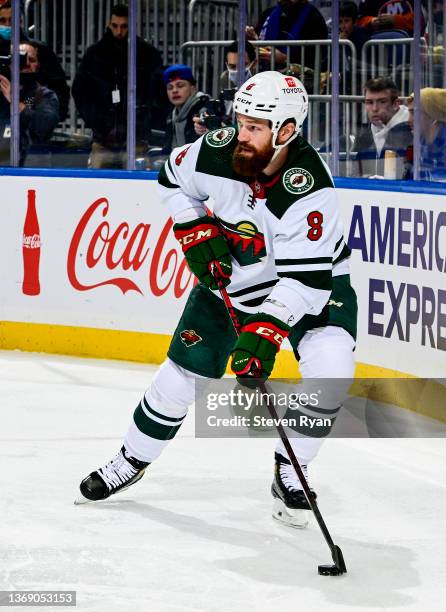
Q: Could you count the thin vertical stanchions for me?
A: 5